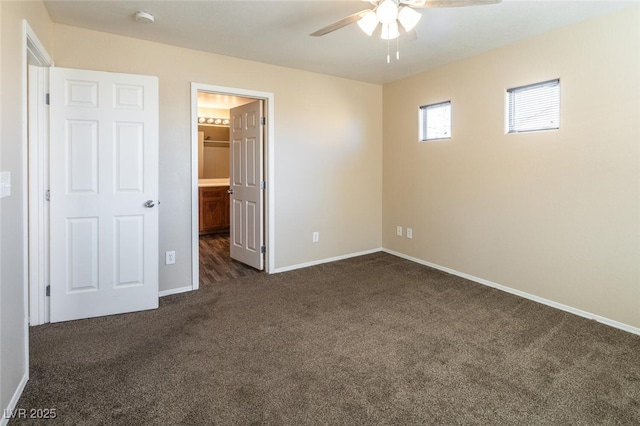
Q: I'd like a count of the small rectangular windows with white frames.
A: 2